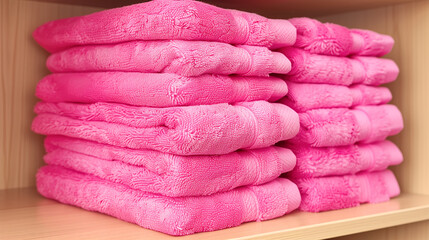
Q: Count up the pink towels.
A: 12